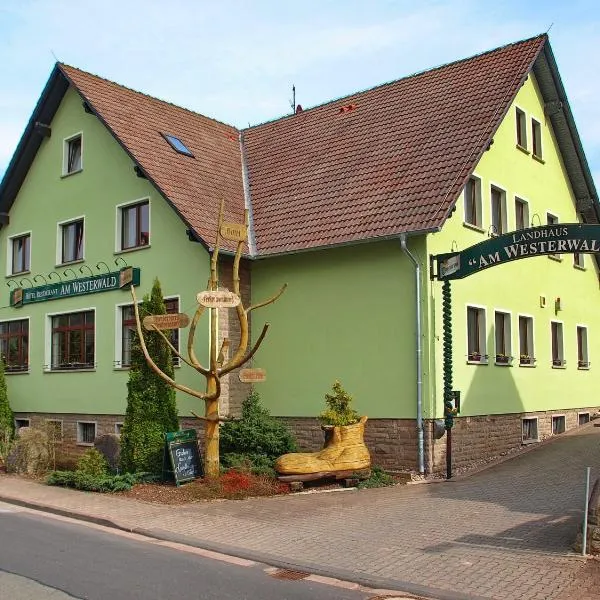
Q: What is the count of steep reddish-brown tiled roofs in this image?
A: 2